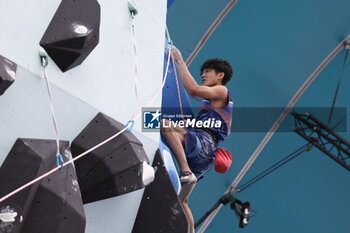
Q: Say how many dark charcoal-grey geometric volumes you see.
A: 5